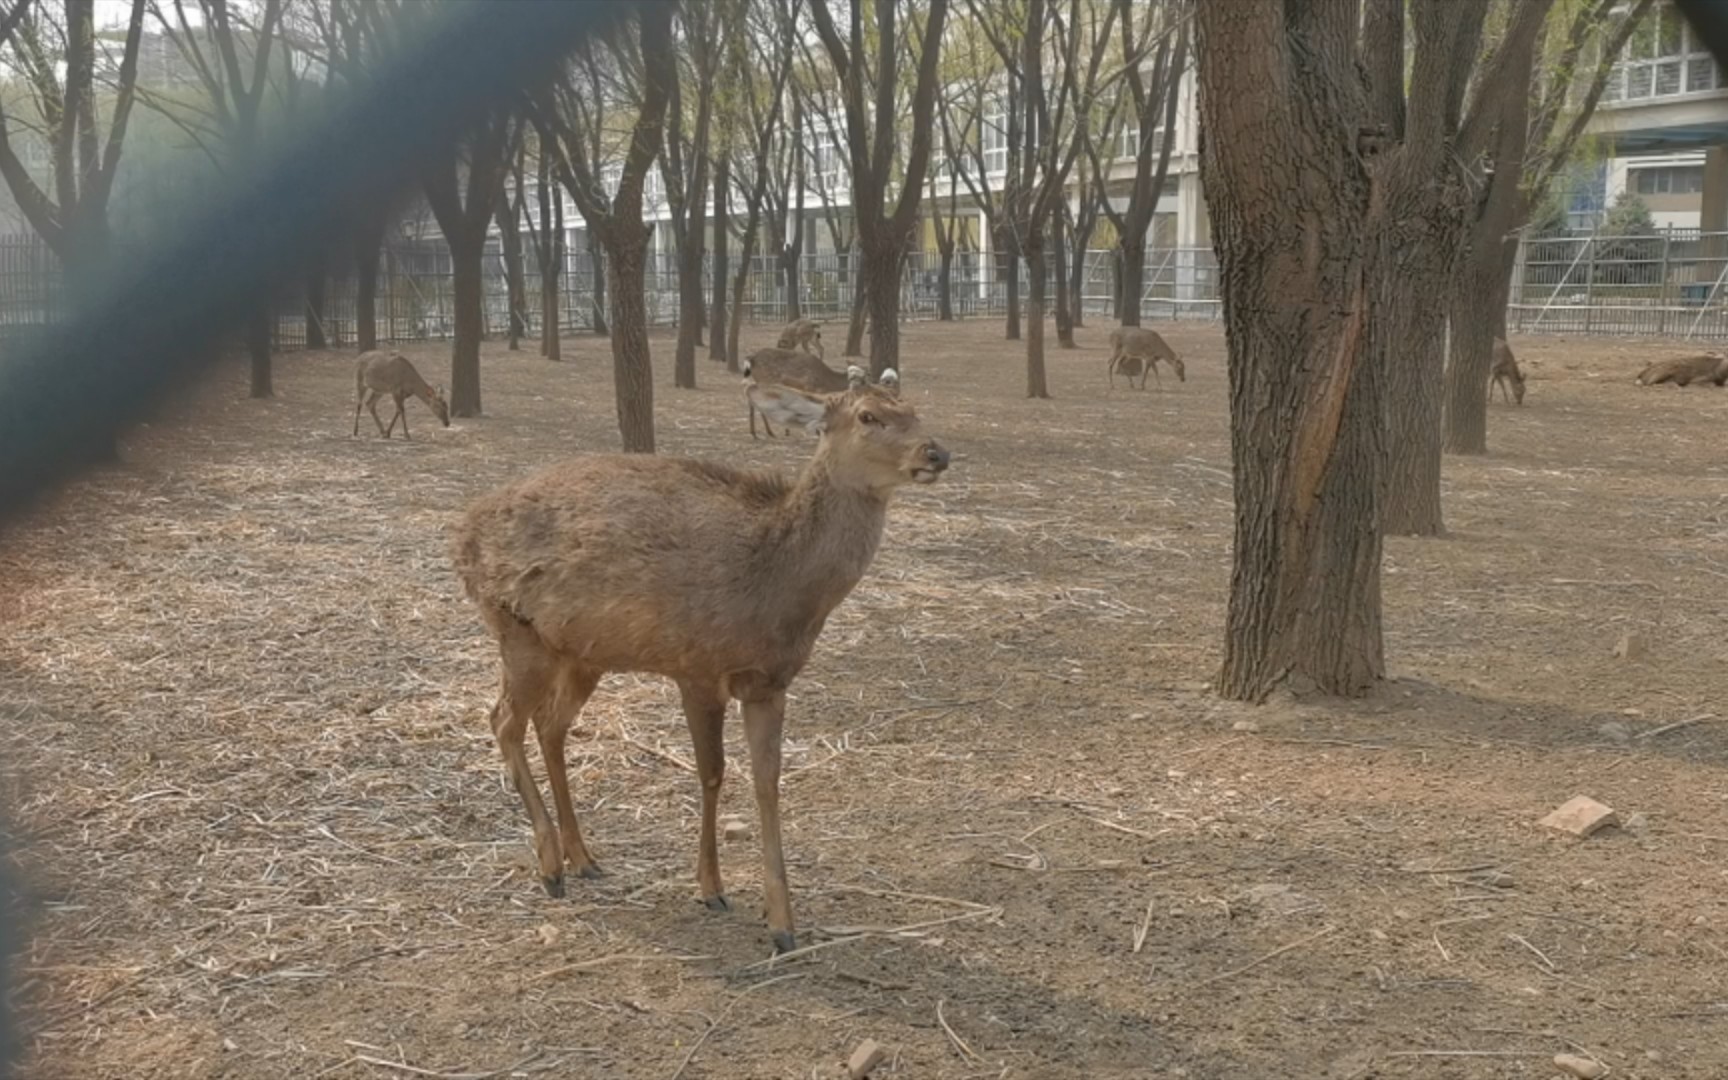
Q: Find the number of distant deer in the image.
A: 6